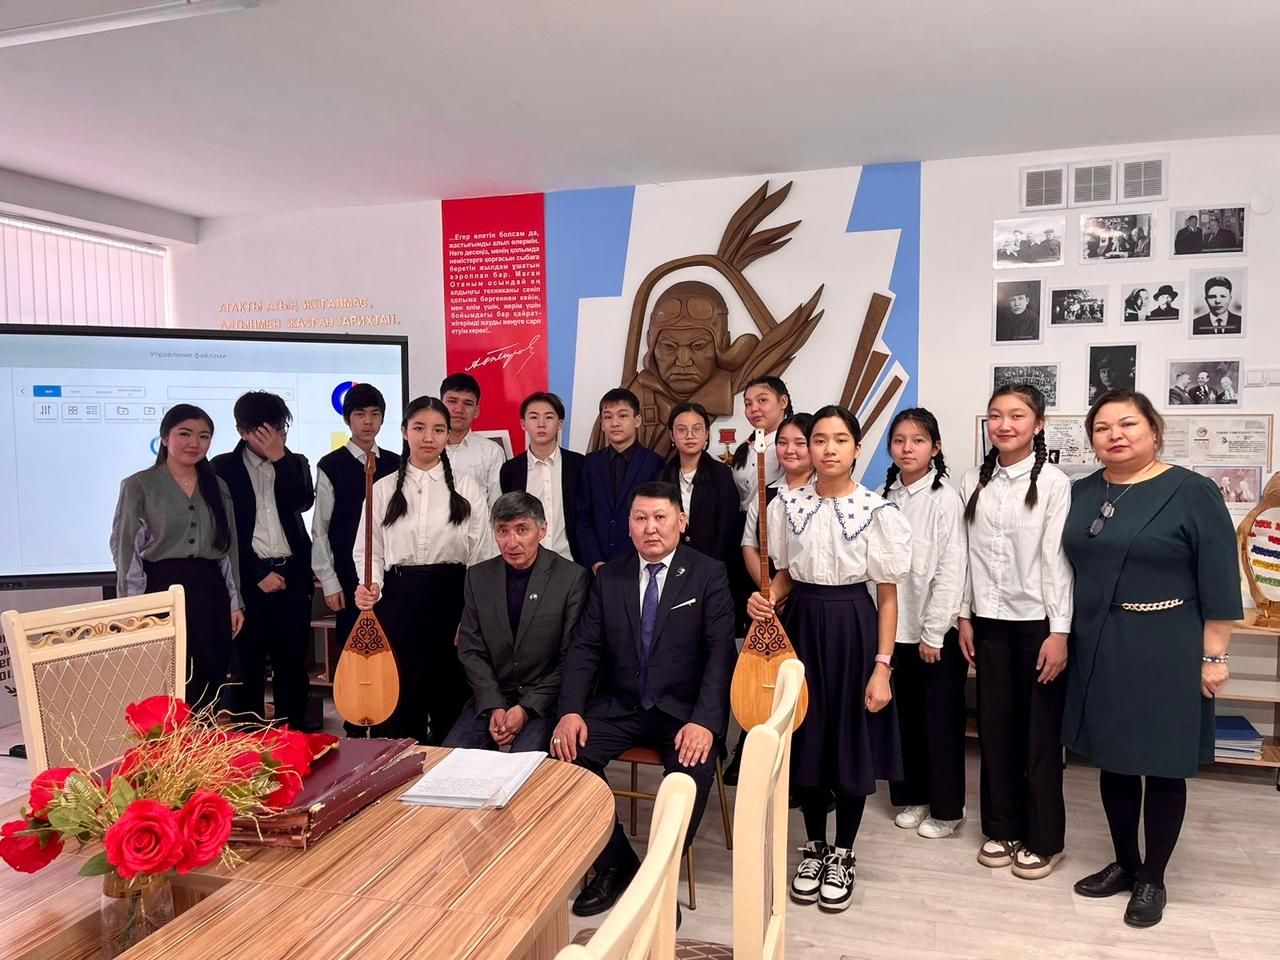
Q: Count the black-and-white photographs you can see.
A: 10